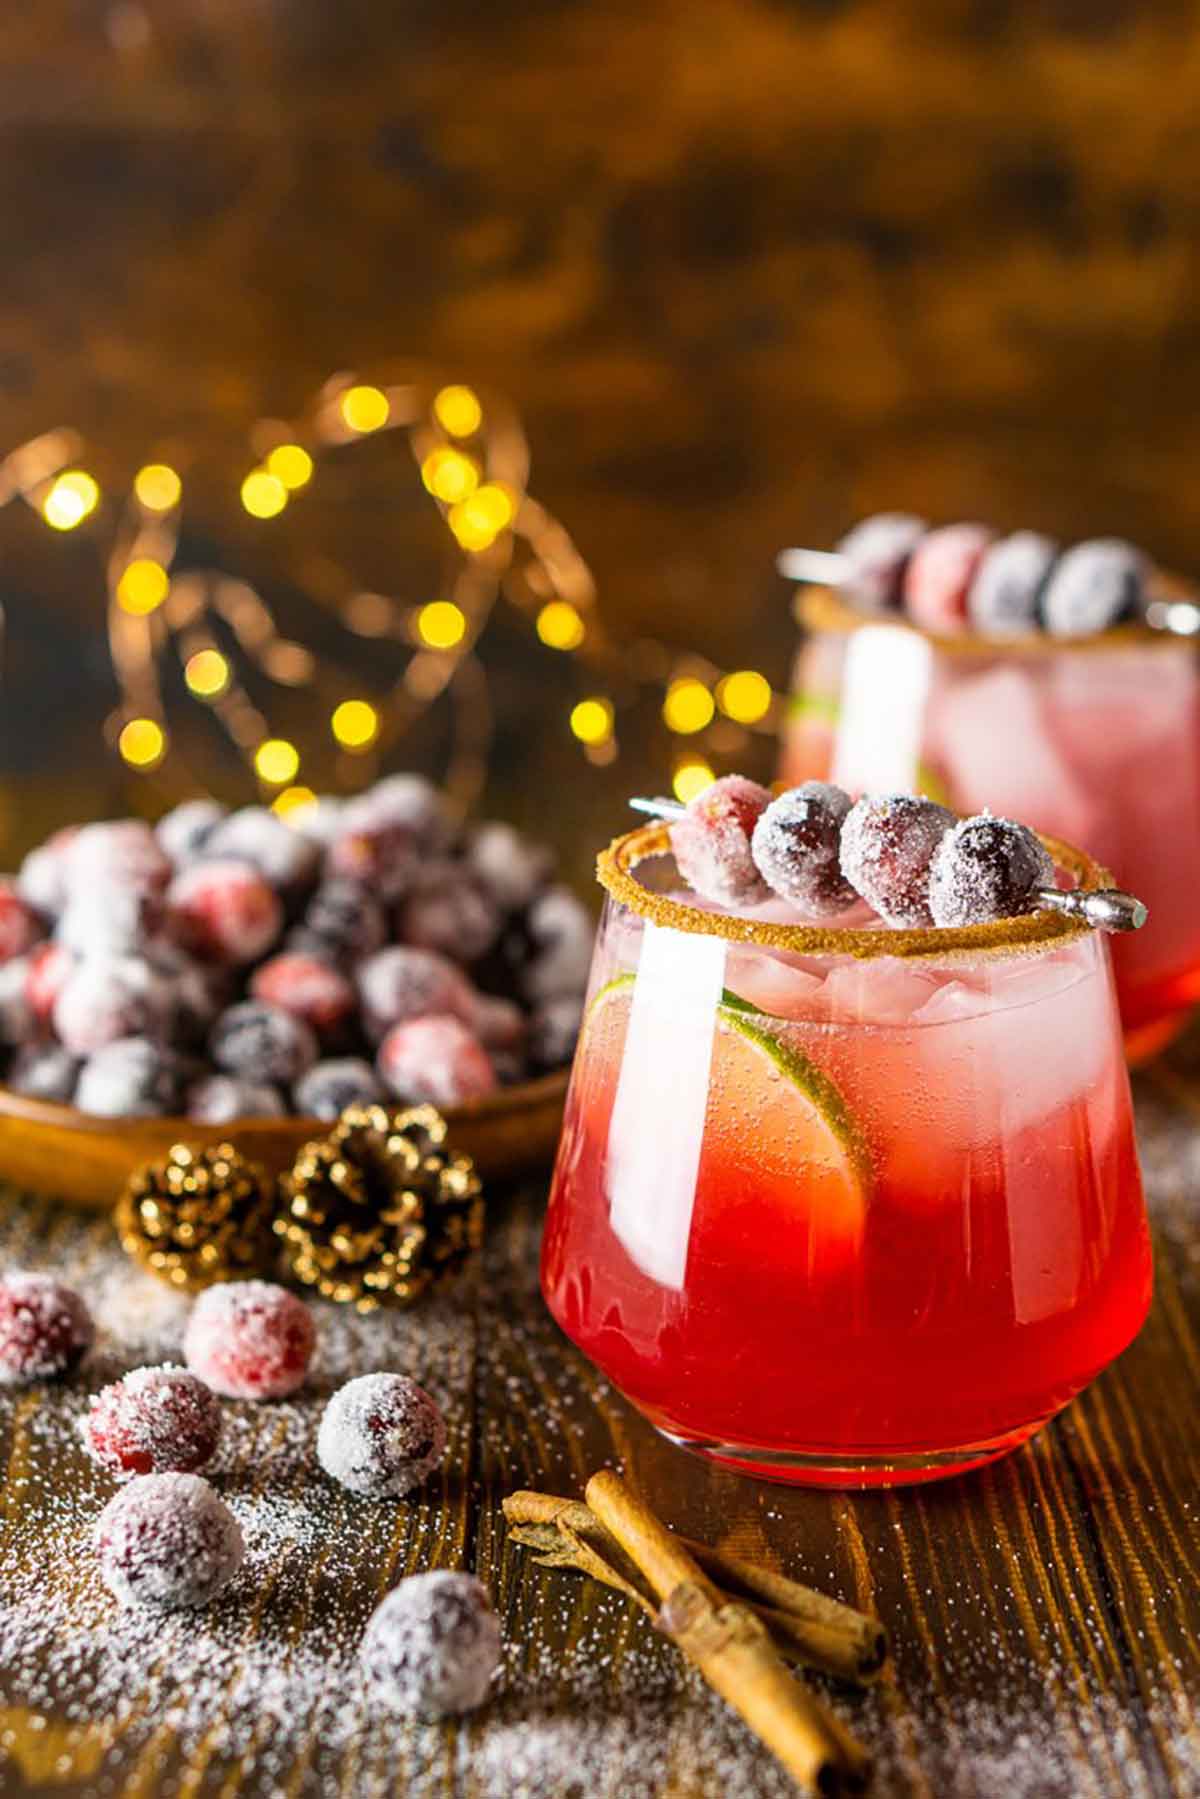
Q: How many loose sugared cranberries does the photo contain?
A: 6